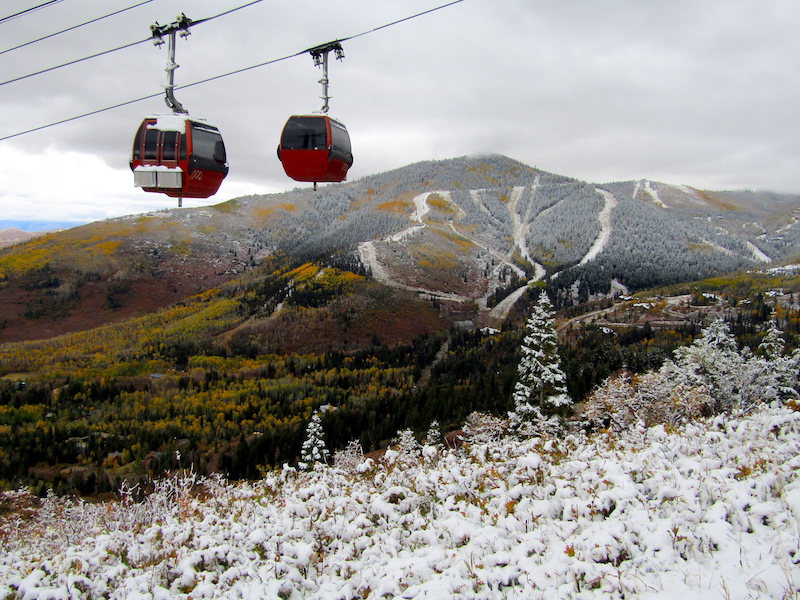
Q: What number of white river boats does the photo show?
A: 0